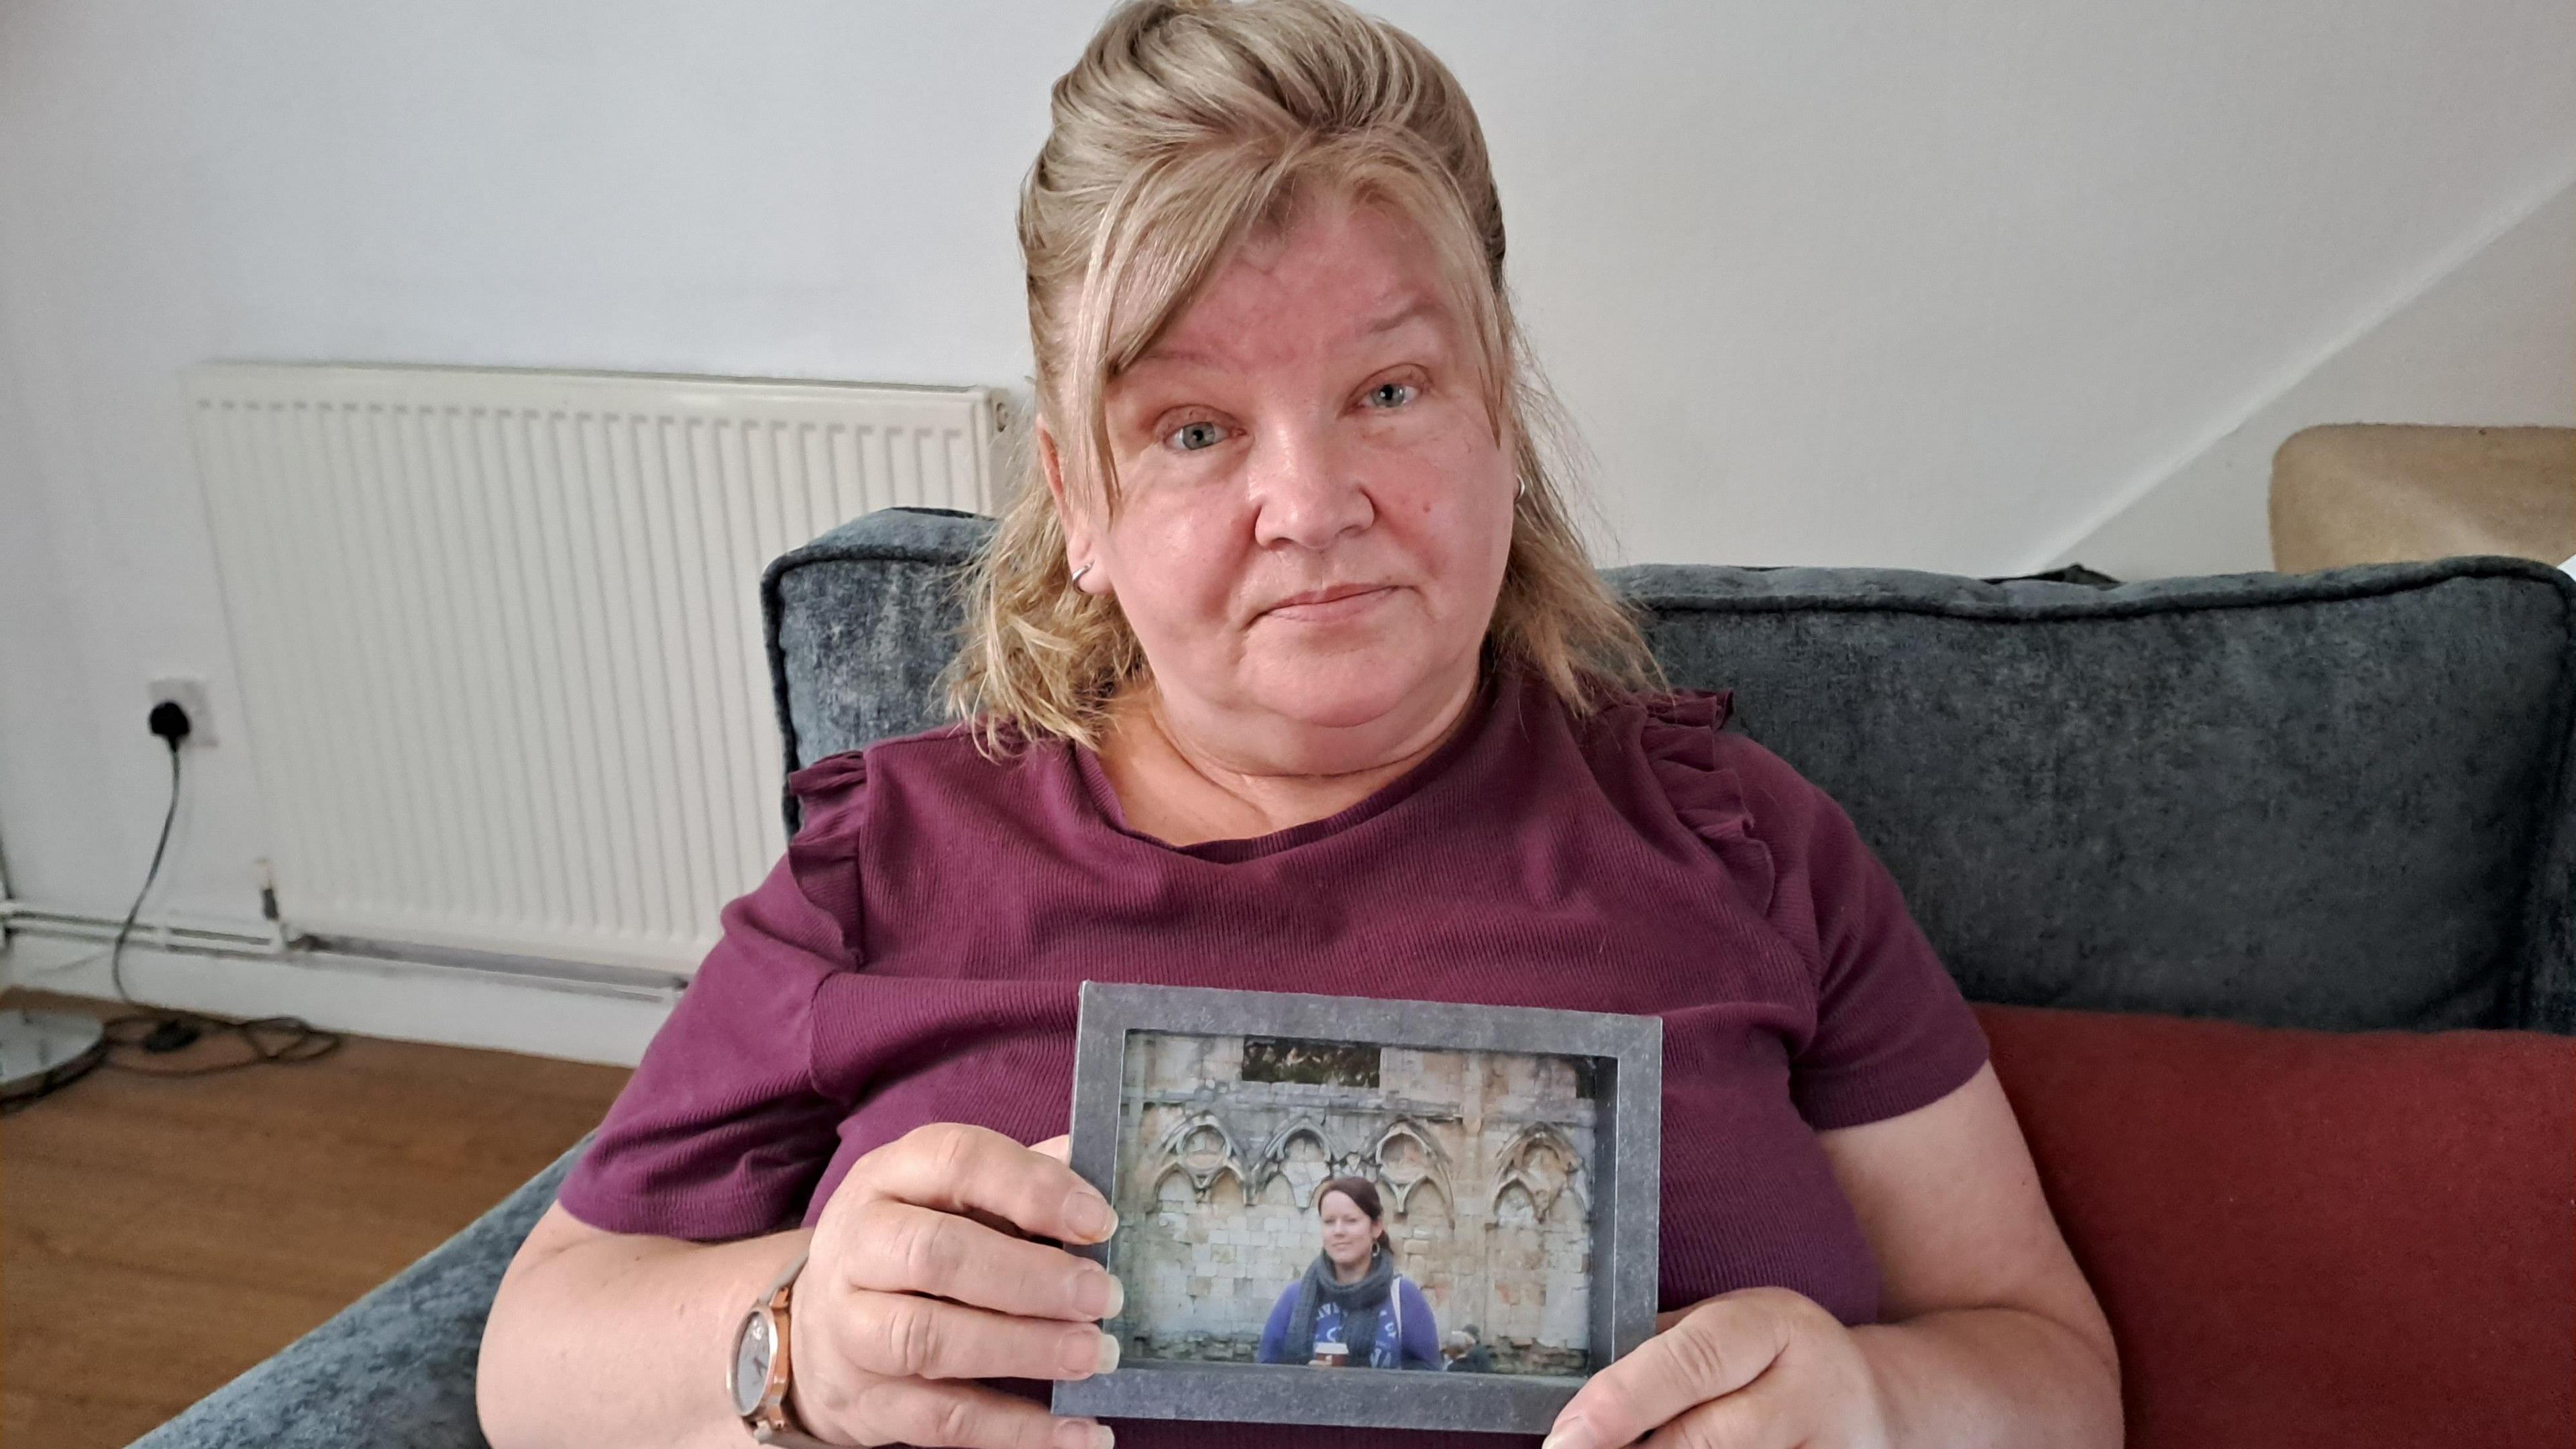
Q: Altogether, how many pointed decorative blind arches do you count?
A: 4